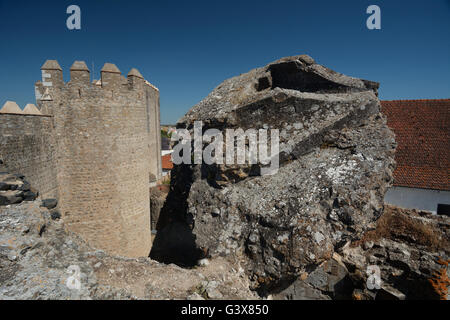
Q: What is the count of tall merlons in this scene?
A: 4